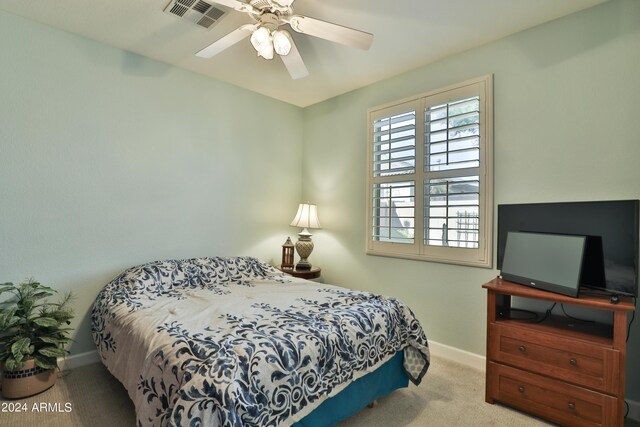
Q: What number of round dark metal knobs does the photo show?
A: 4